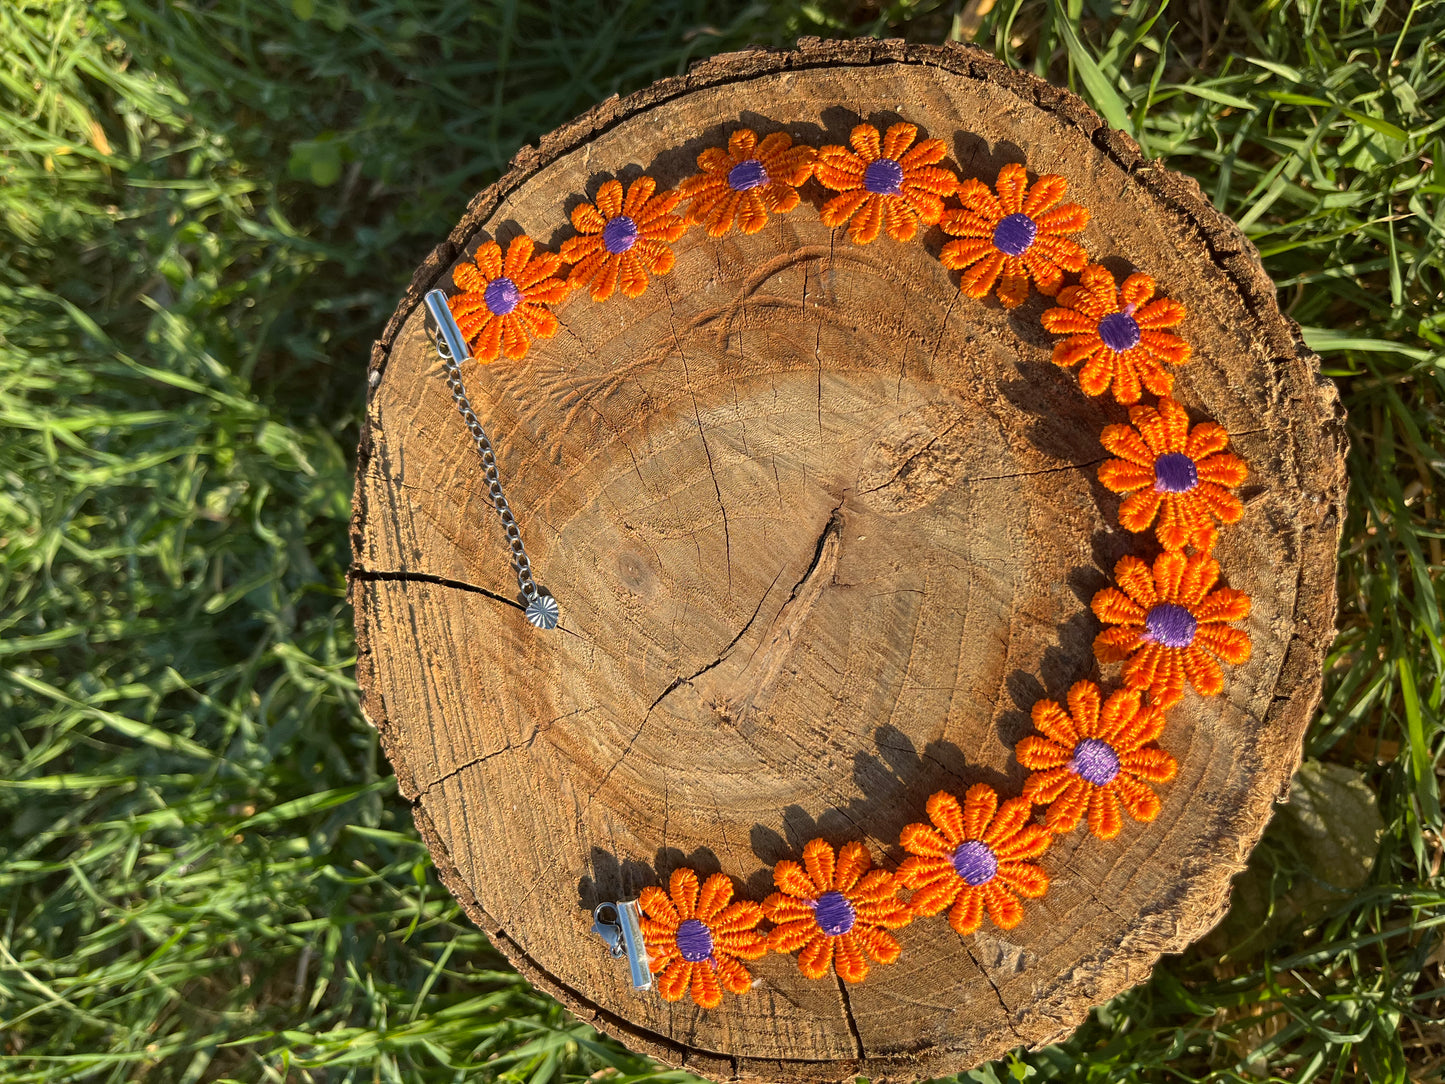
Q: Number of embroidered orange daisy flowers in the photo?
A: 12